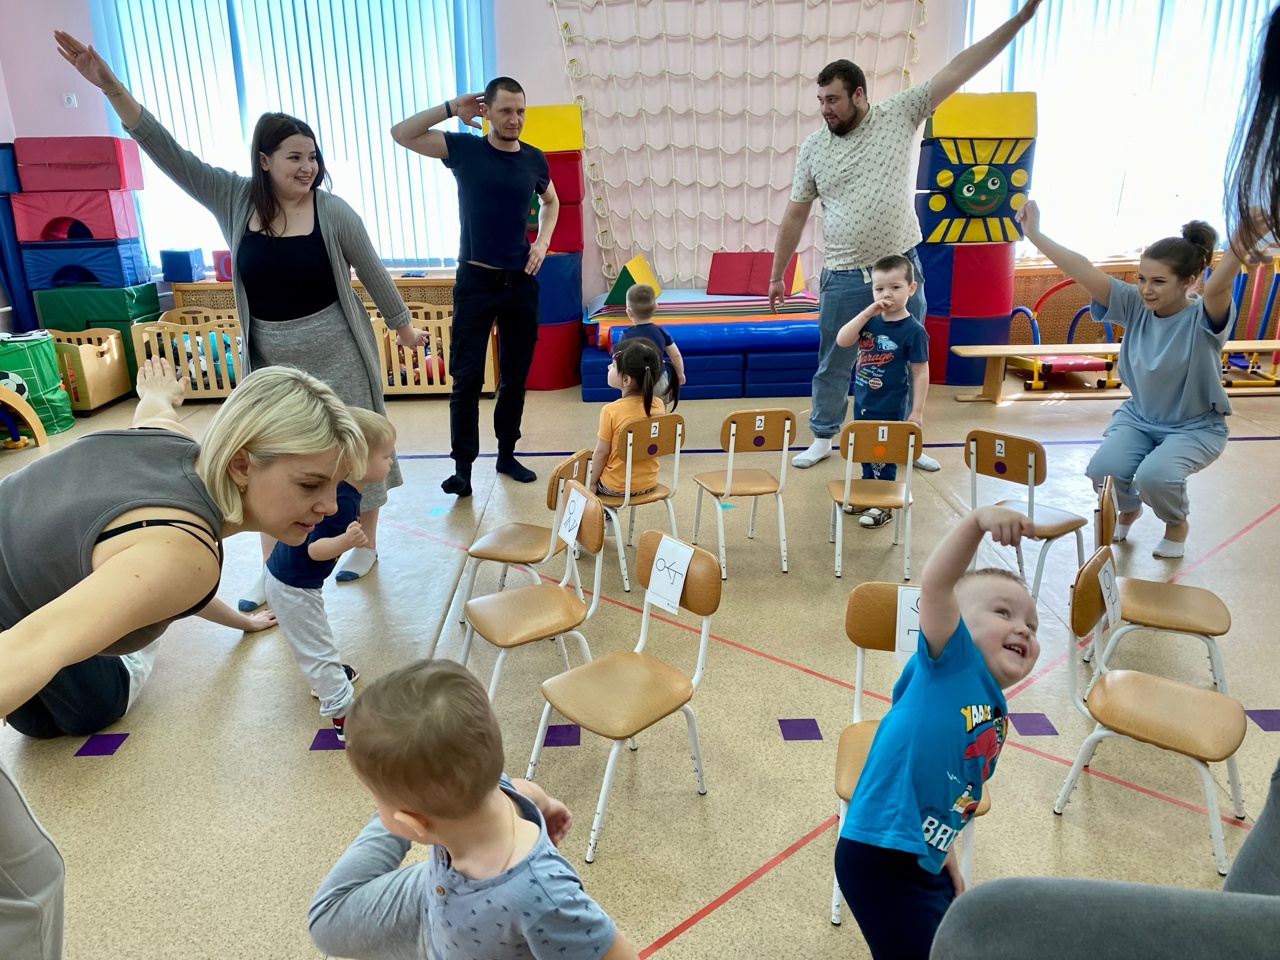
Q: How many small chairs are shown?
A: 10